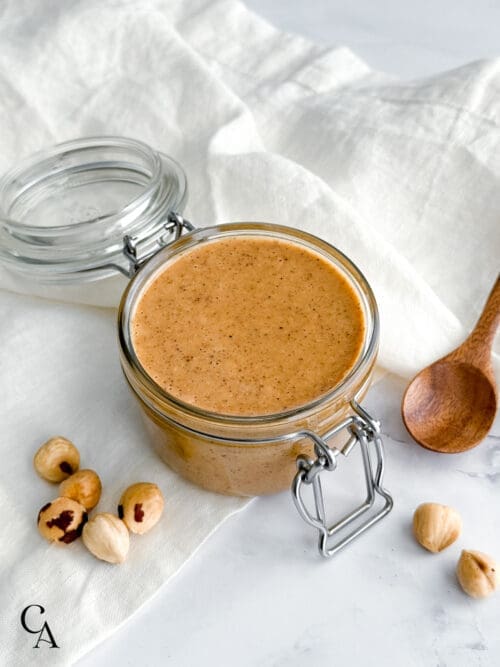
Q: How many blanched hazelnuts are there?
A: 7